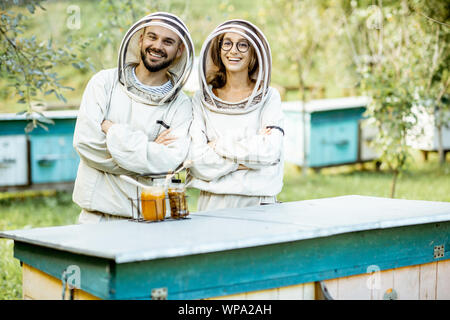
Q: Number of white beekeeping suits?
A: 2